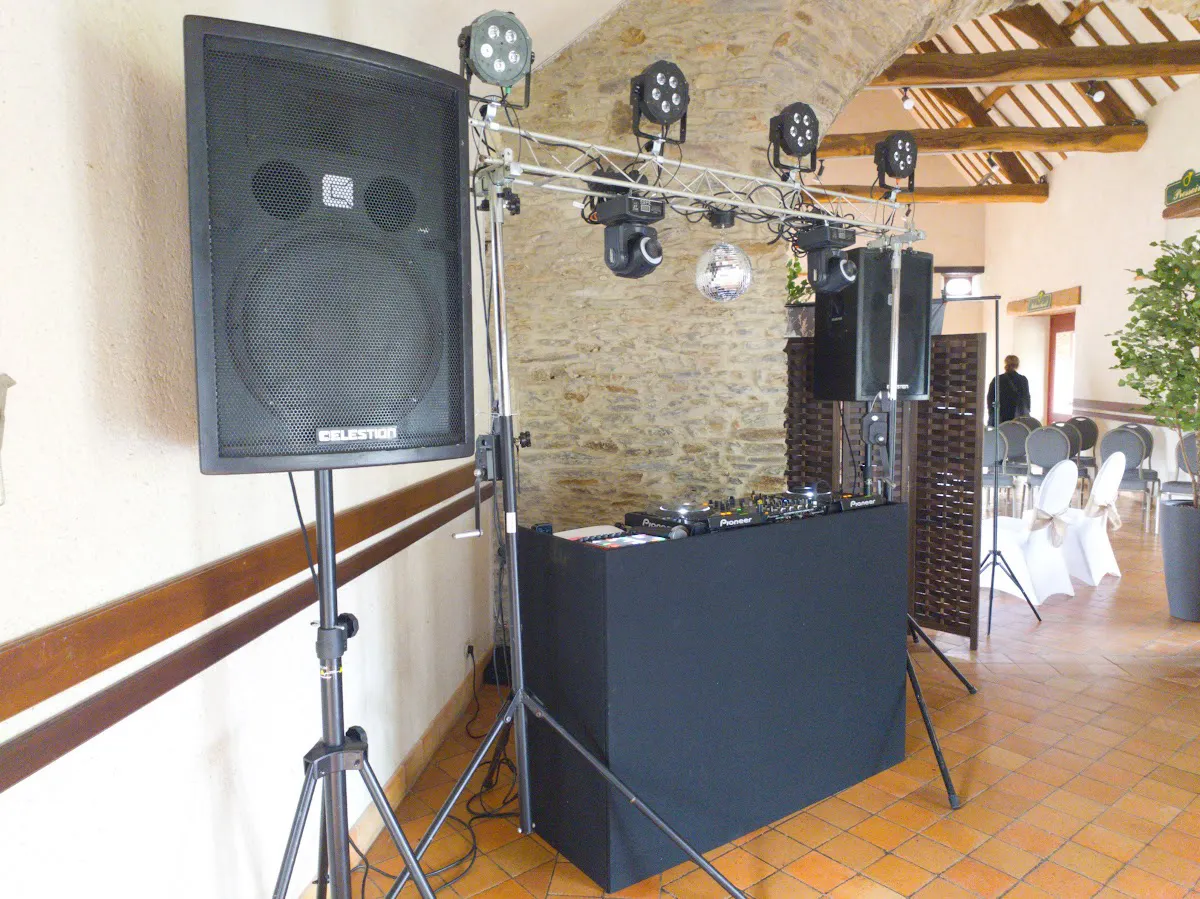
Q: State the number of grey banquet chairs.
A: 9